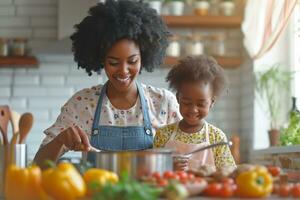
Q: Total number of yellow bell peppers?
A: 4